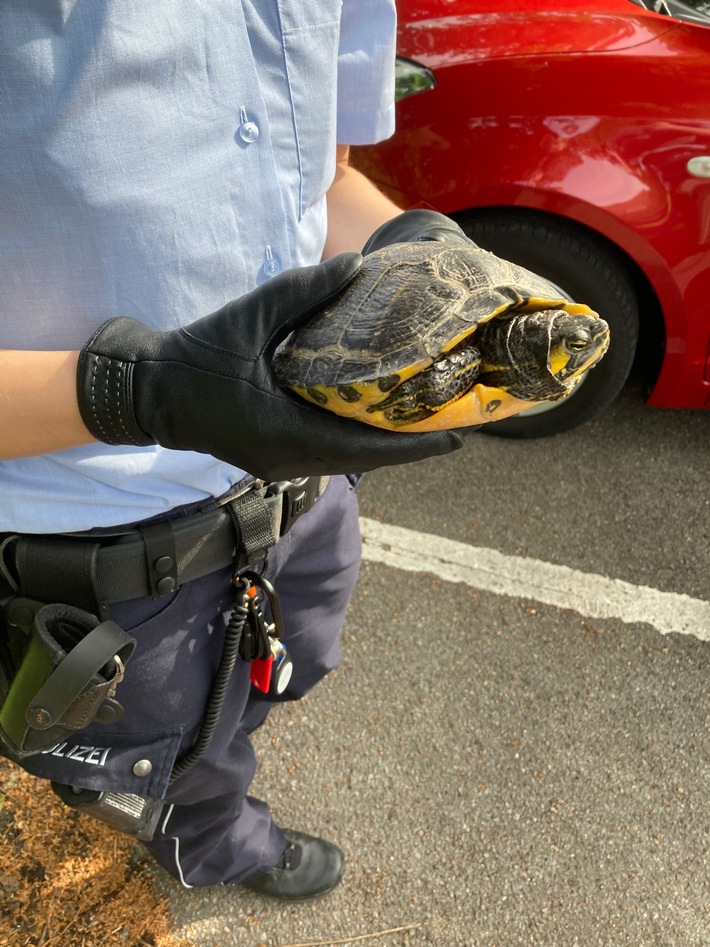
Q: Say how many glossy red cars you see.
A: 1